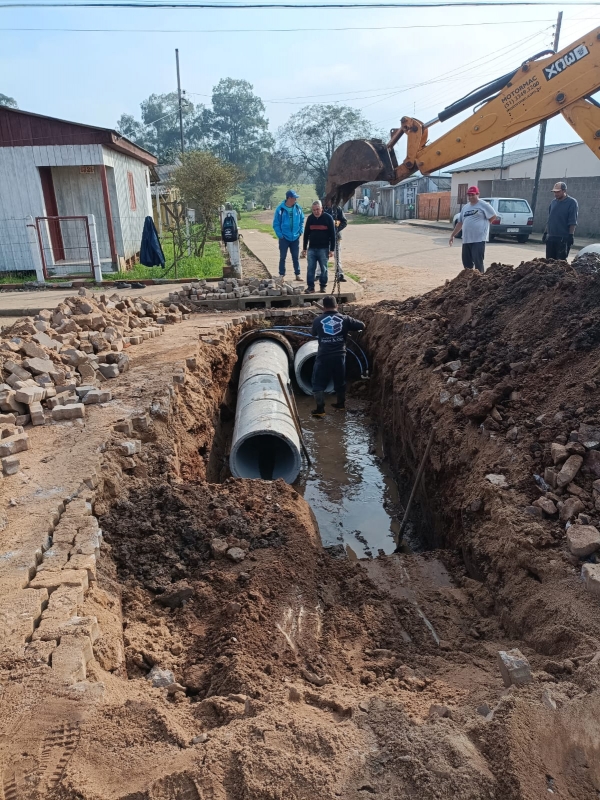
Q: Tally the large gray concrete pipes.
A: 2